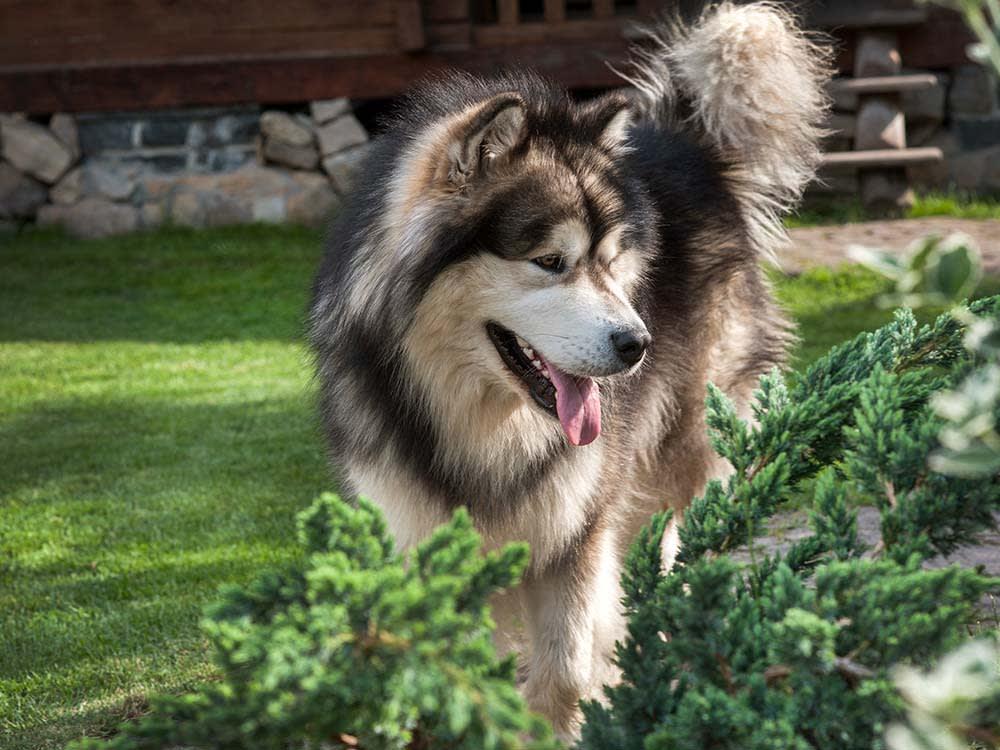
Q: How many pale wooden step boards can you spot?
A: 2